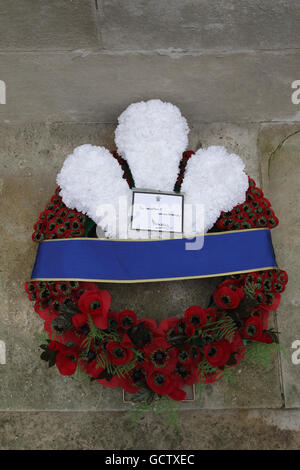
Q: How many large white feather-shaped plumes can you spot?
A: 3